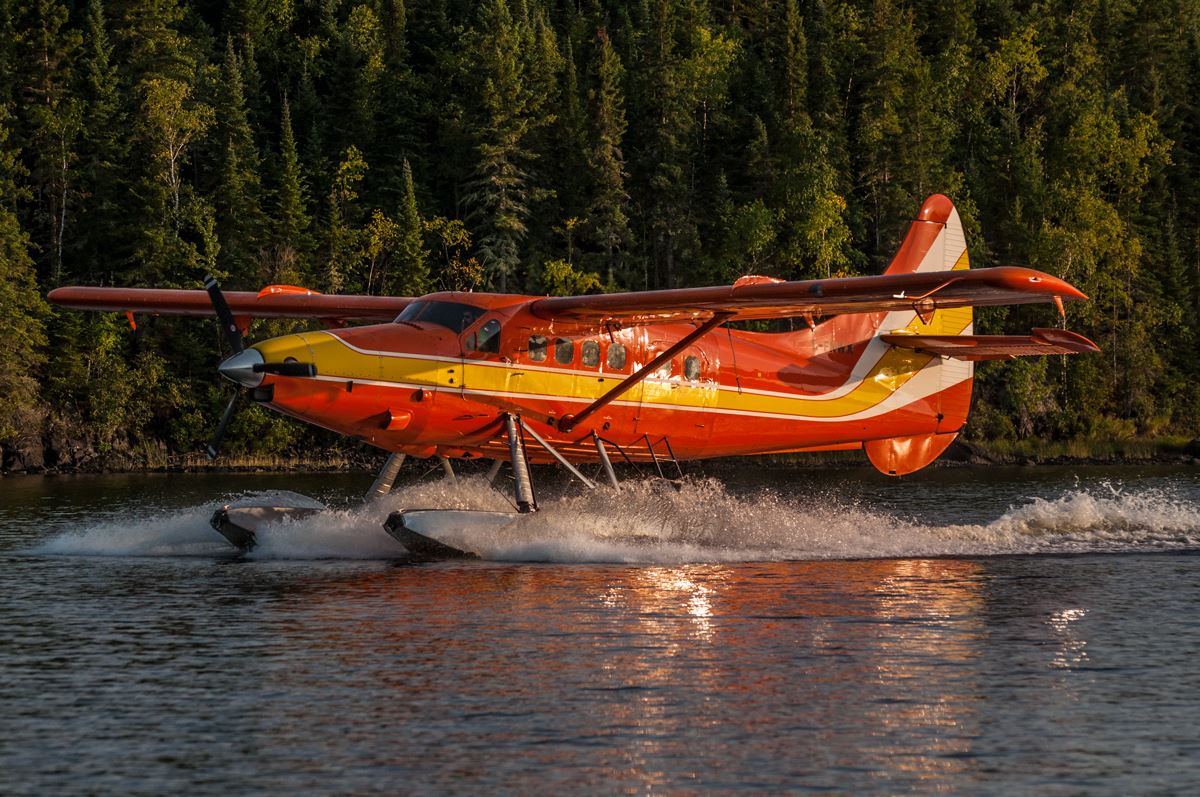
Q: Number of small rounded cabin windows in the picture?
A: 6